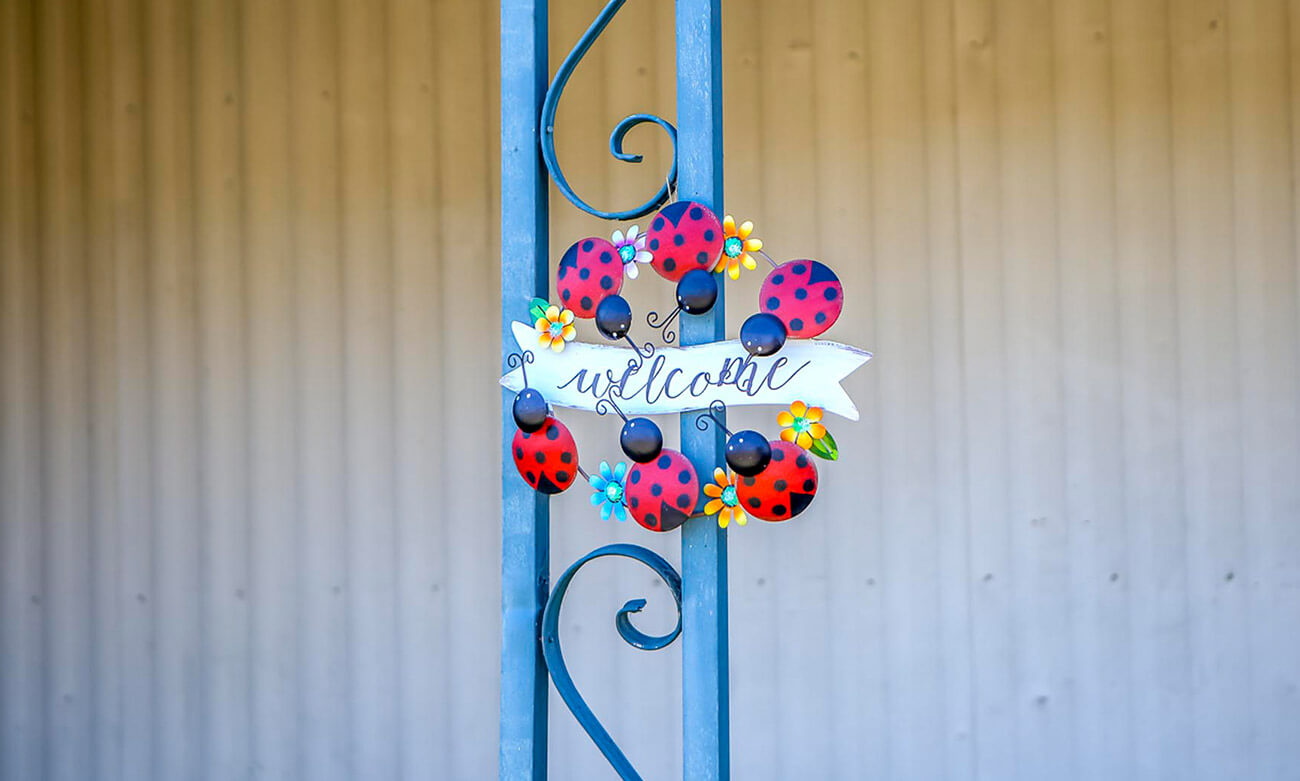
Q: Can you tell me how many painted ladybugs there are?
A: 6